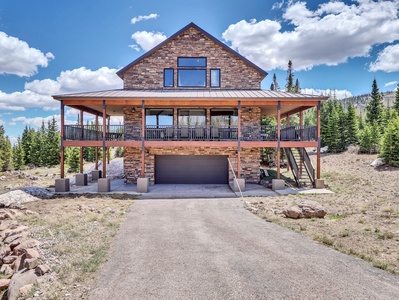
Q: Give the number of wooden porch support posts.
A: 11